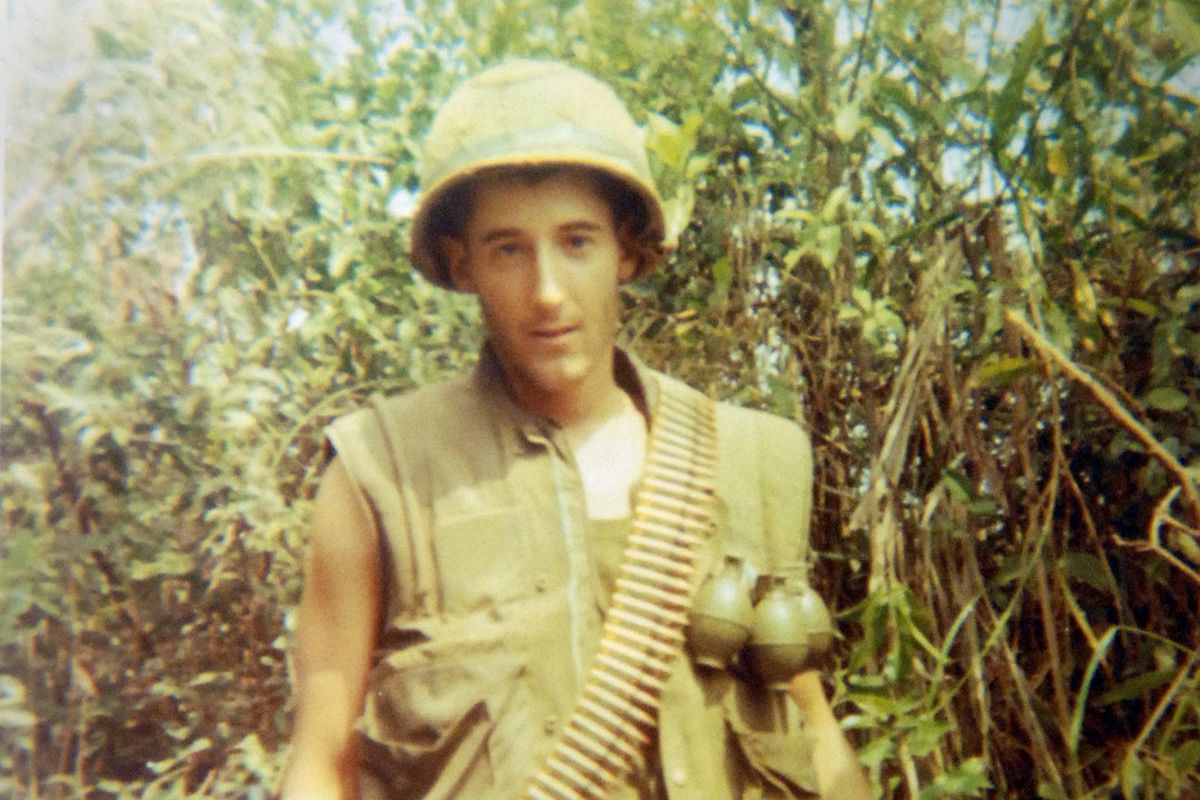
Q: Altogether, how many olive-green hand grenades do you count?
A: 3